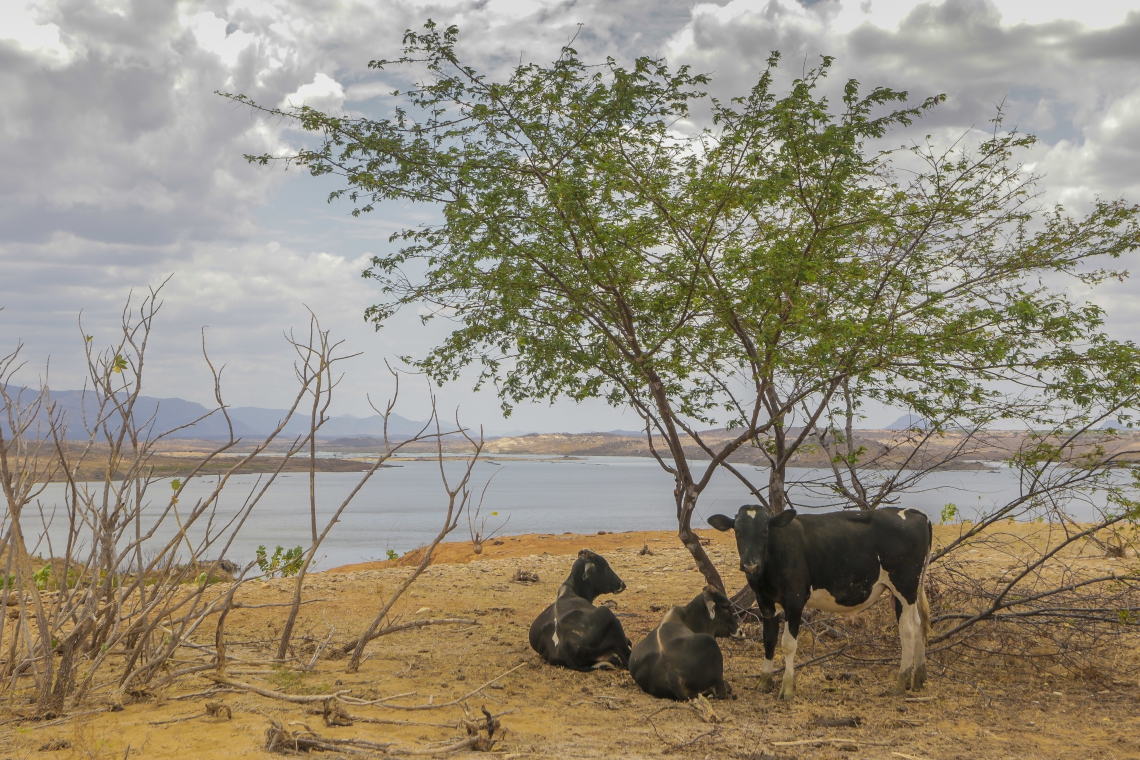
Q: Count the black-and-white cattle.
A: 3